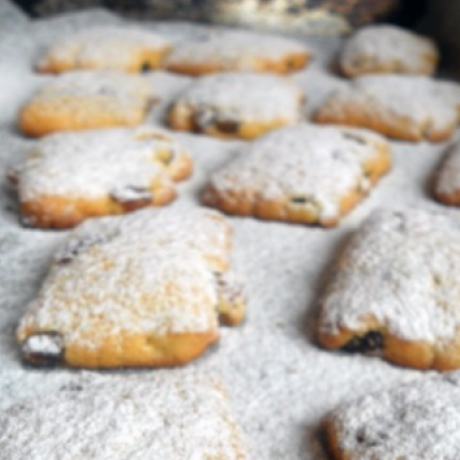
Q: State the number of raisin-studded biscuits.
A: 13